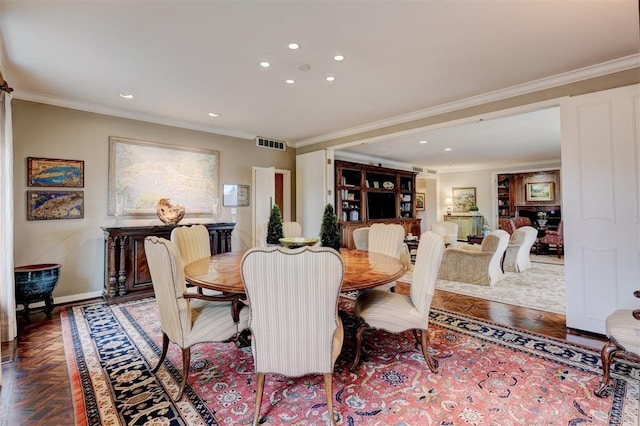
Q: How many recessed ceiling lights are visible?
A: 9